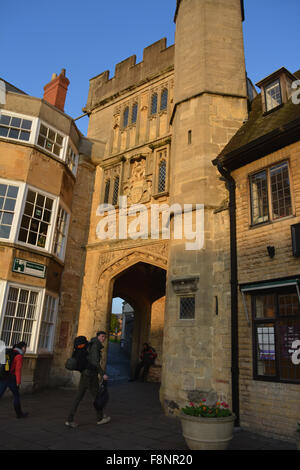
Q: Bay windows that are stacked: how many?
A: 3